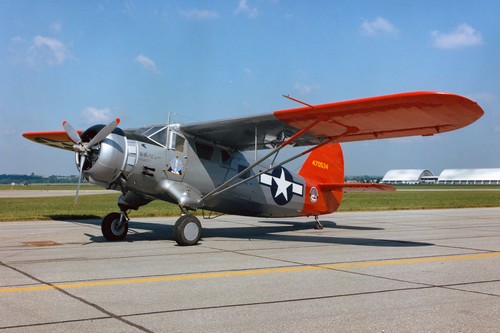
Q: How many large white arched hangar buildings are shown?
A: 2